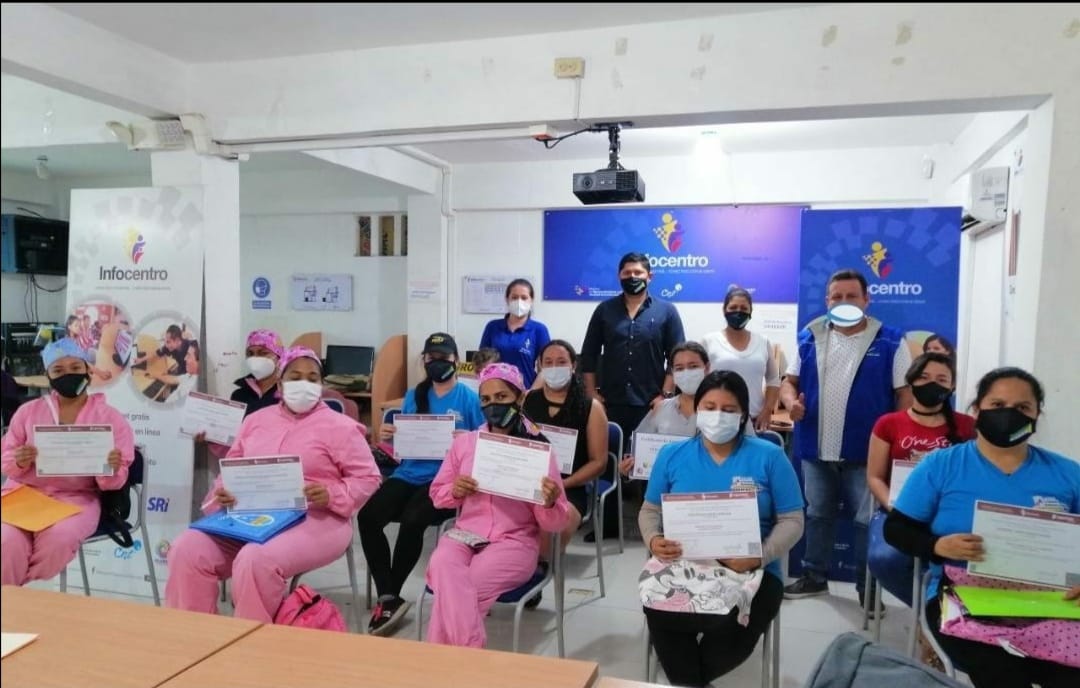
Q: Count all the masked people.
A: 14